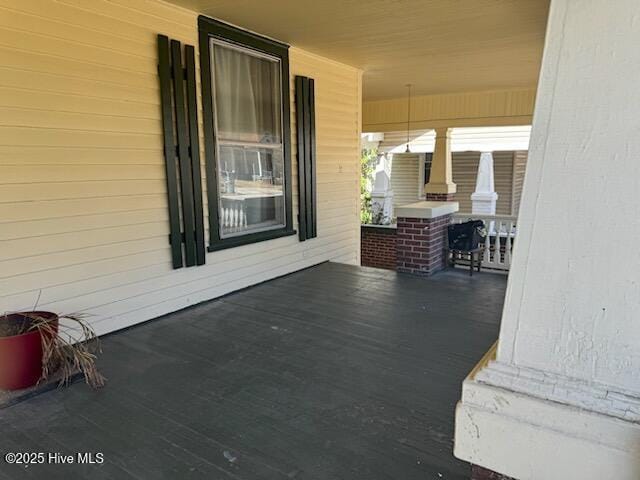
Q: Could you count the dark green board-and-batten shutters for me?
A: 2